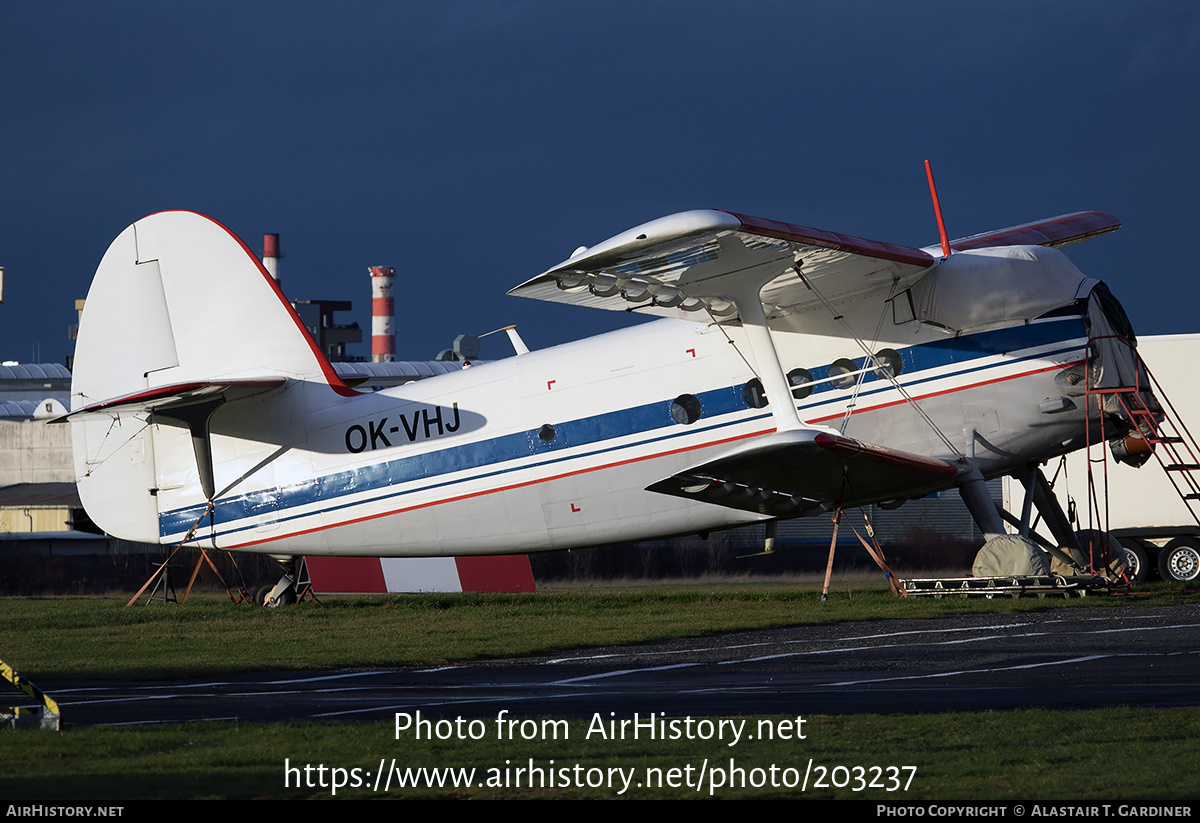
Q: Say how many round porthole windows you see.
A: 6